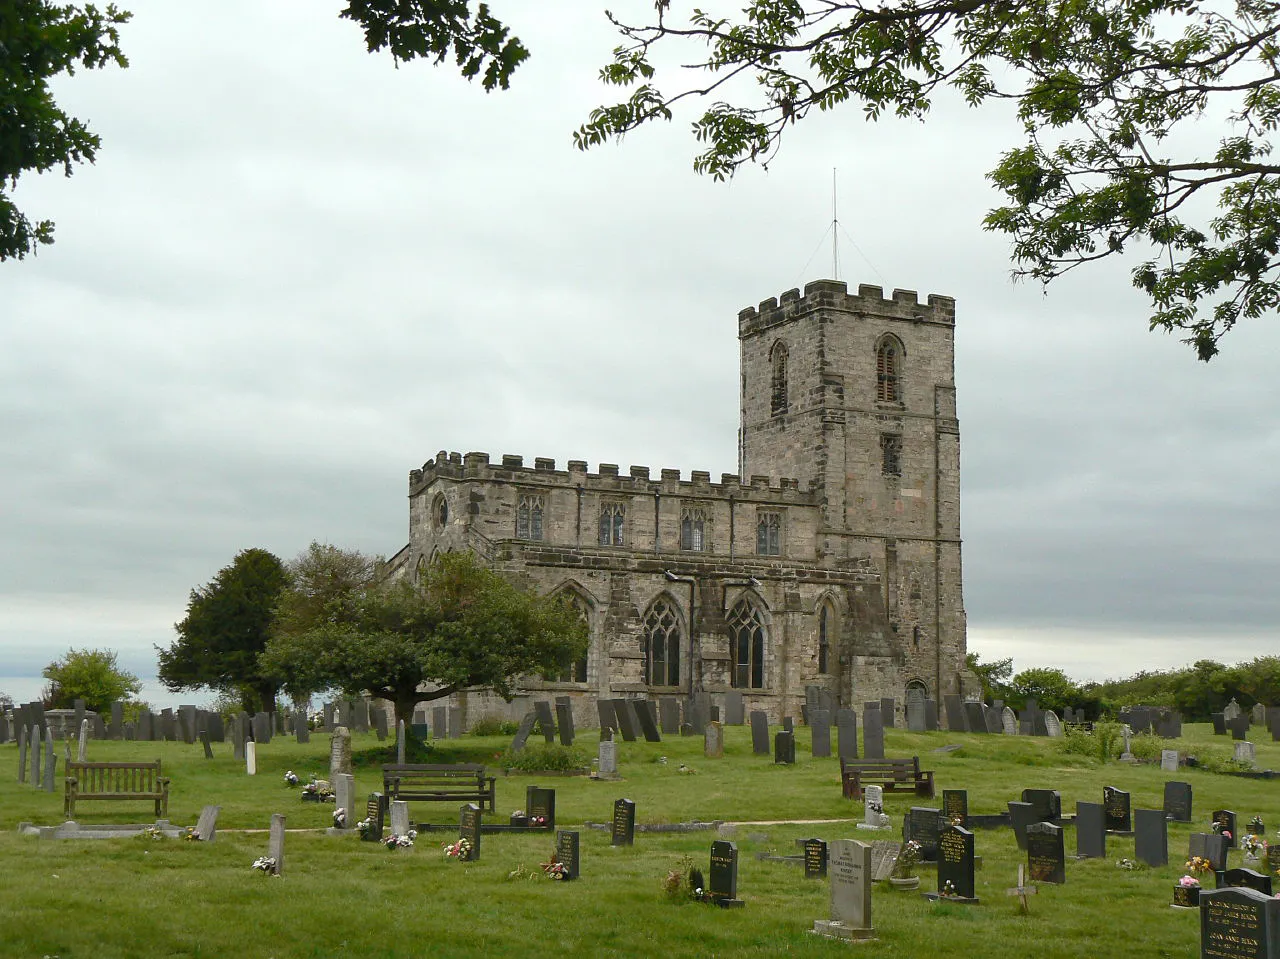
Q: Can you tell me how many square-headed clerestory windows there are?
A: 4